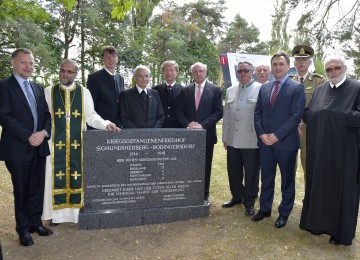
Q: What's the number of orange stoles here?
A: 0